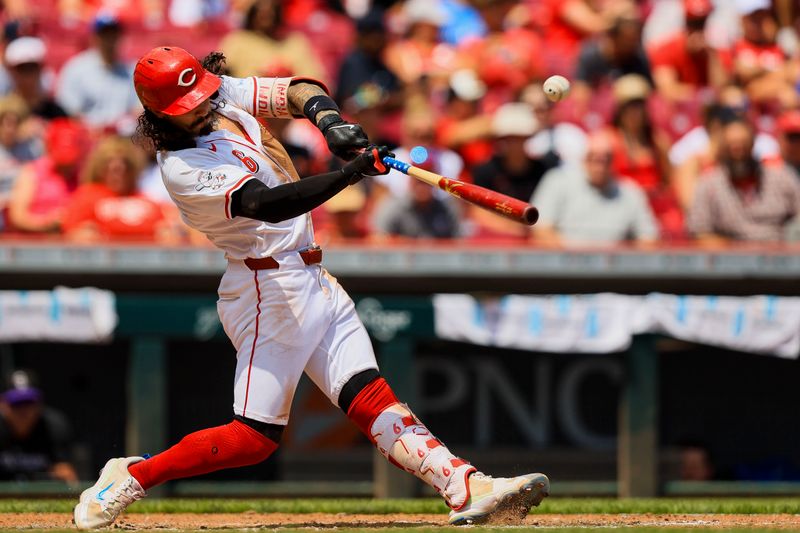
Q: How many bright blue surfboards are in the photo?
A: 0